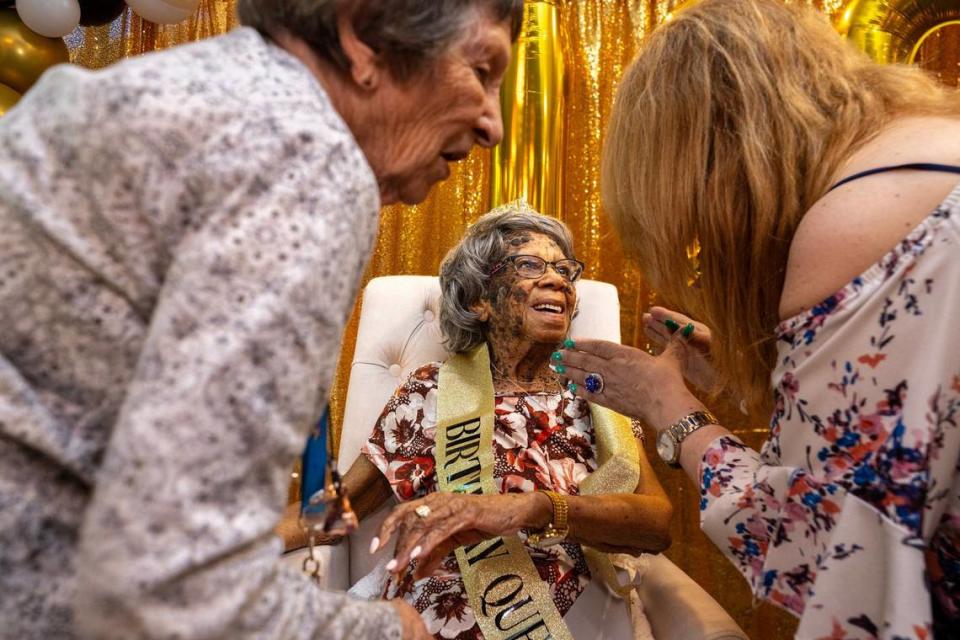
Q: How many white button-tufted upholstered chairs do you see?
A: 1